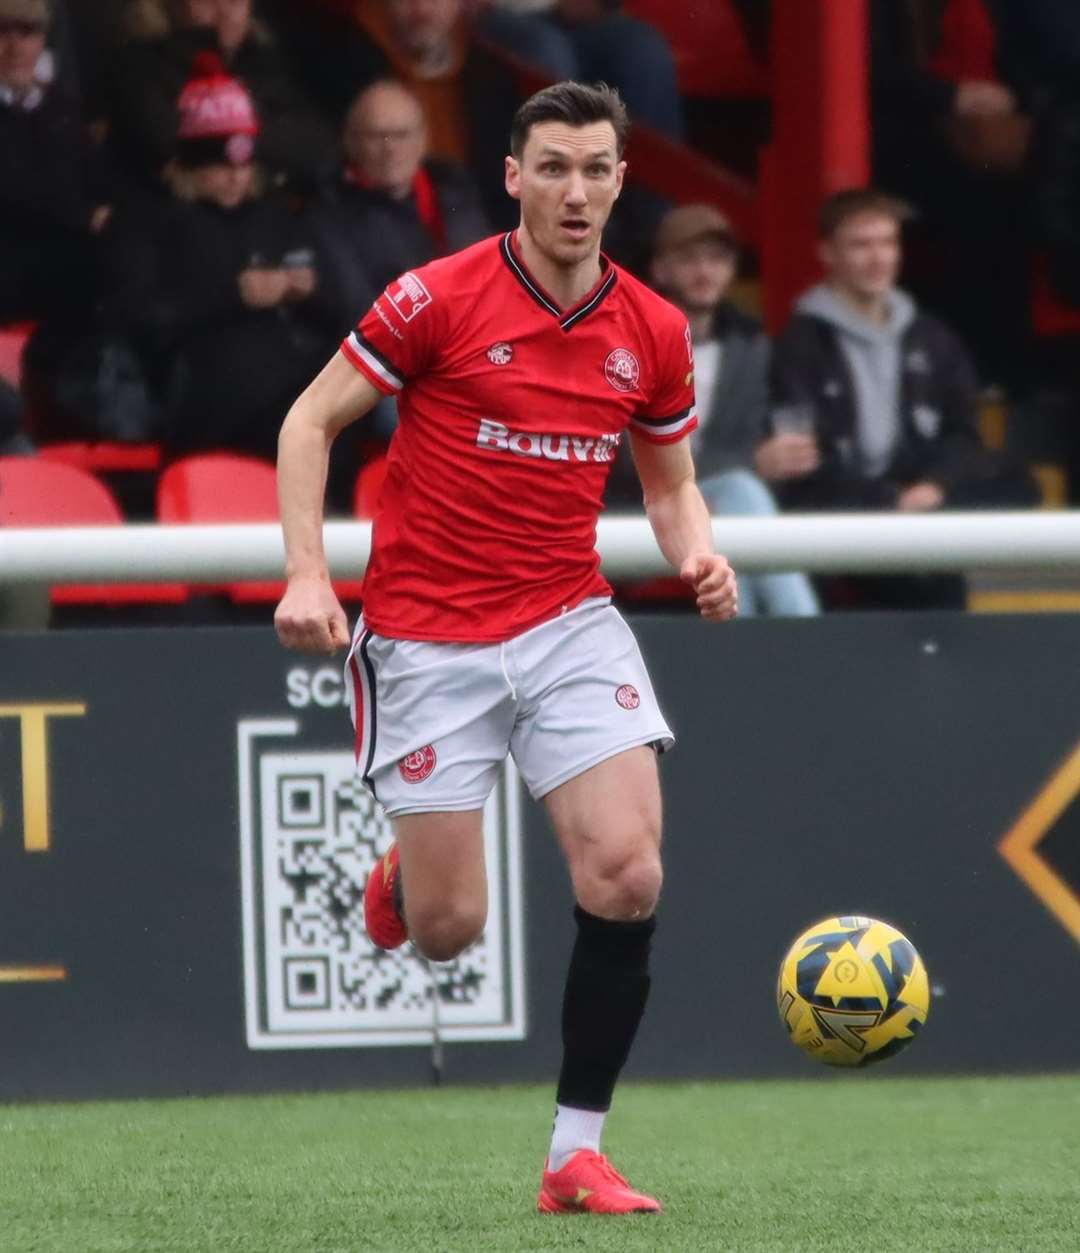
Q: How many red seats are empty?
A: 3